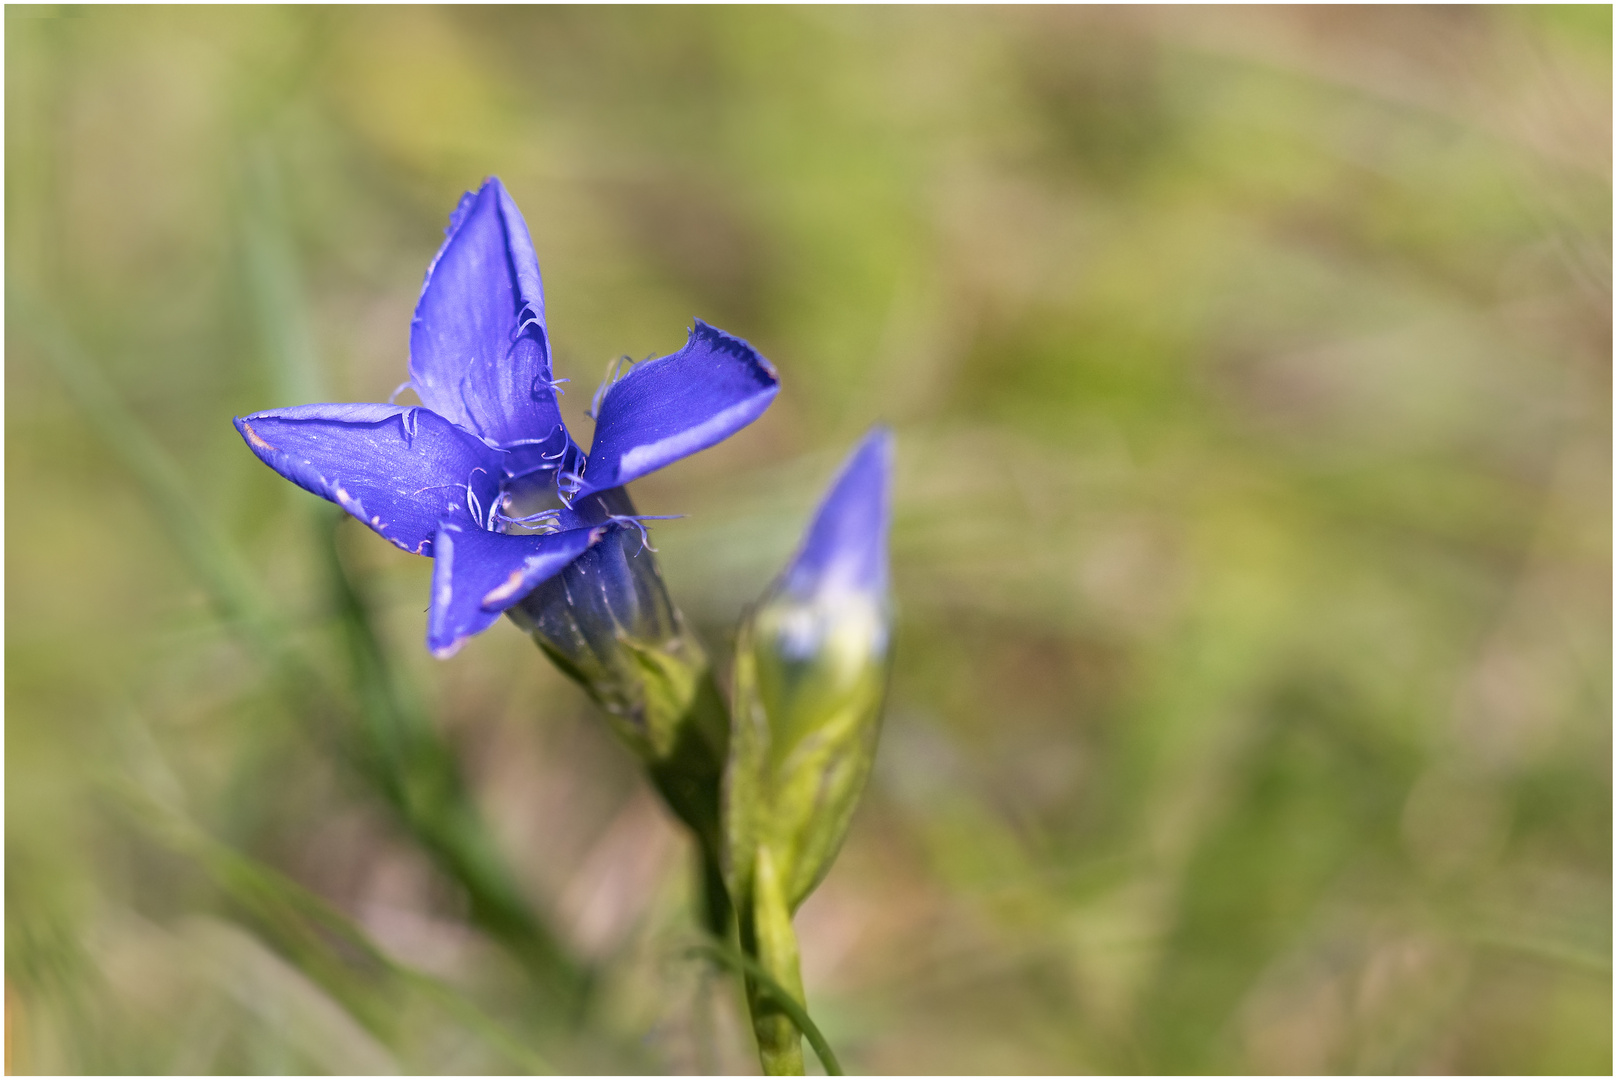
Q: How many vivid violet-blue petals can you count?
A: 4